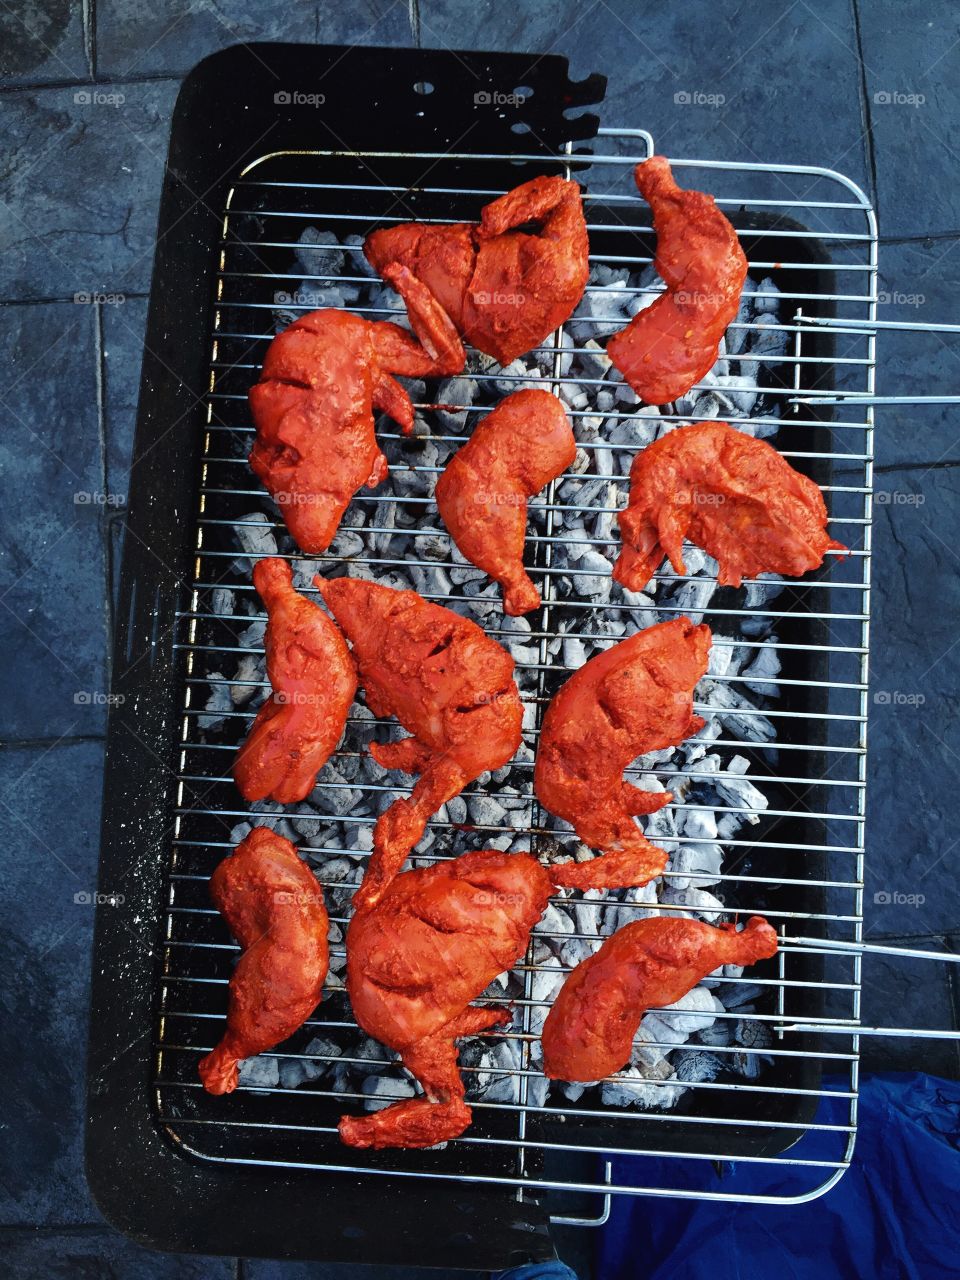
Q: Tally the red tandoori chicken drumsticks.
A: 5